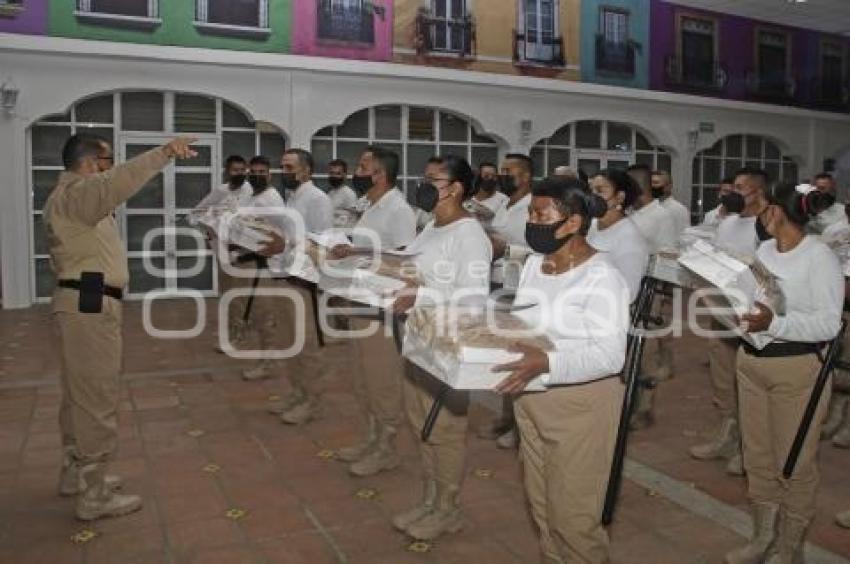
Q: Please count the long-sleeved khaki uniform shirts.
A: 1